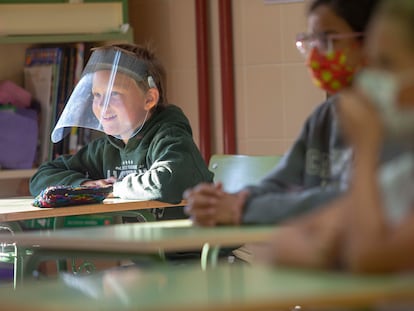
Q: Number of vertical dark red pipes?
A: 2